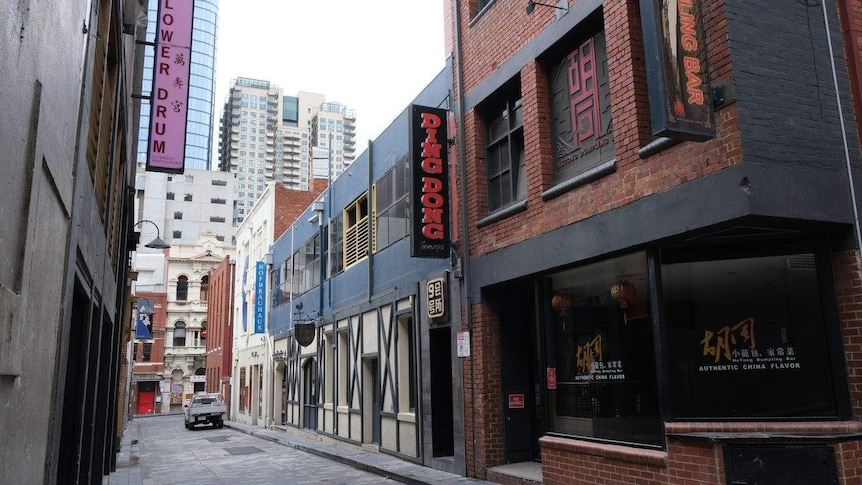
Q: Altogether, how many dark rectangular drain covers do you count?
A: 2